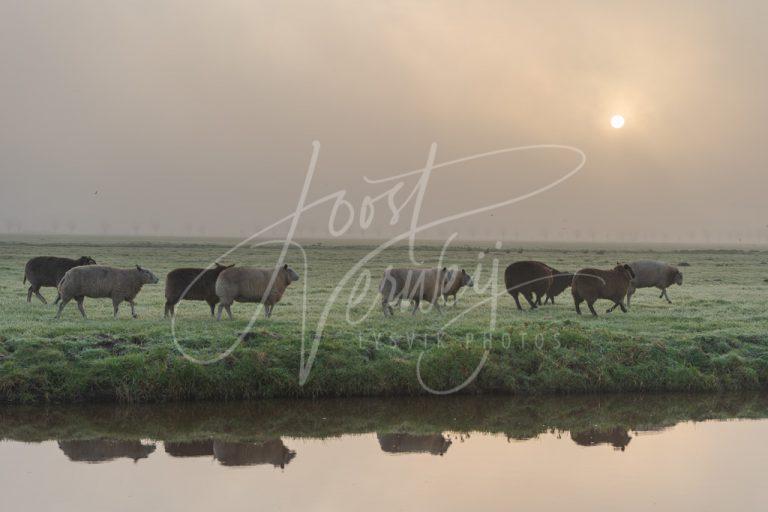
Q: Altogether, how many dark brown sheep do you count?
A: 5